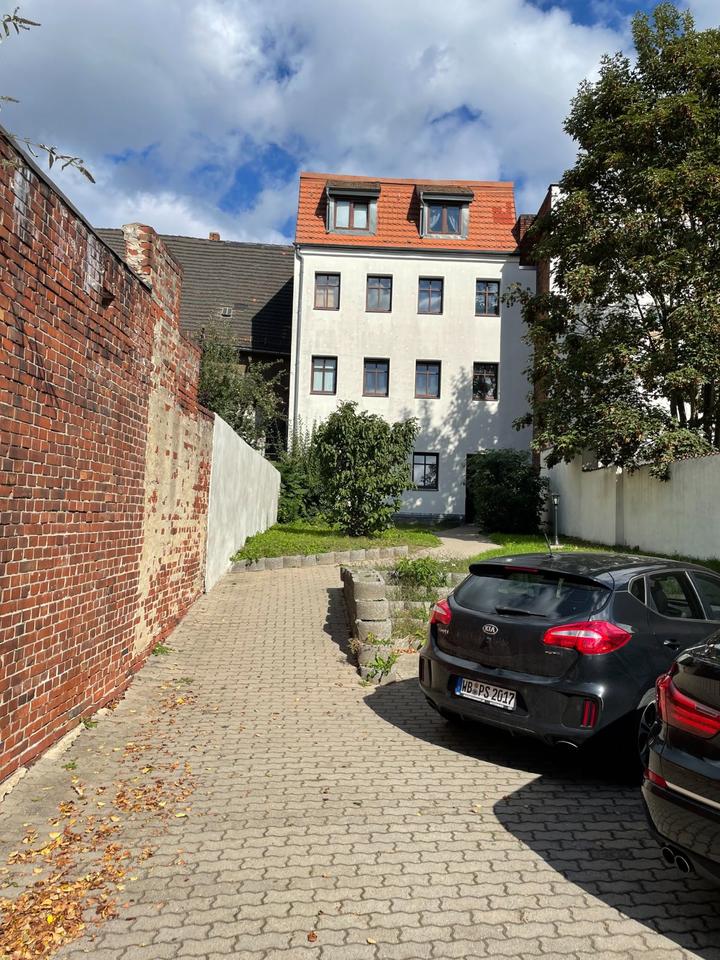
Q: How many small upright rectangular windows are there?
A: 9